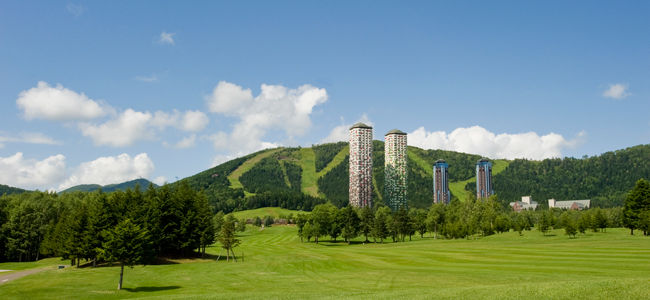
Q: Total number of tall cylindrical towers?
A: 4